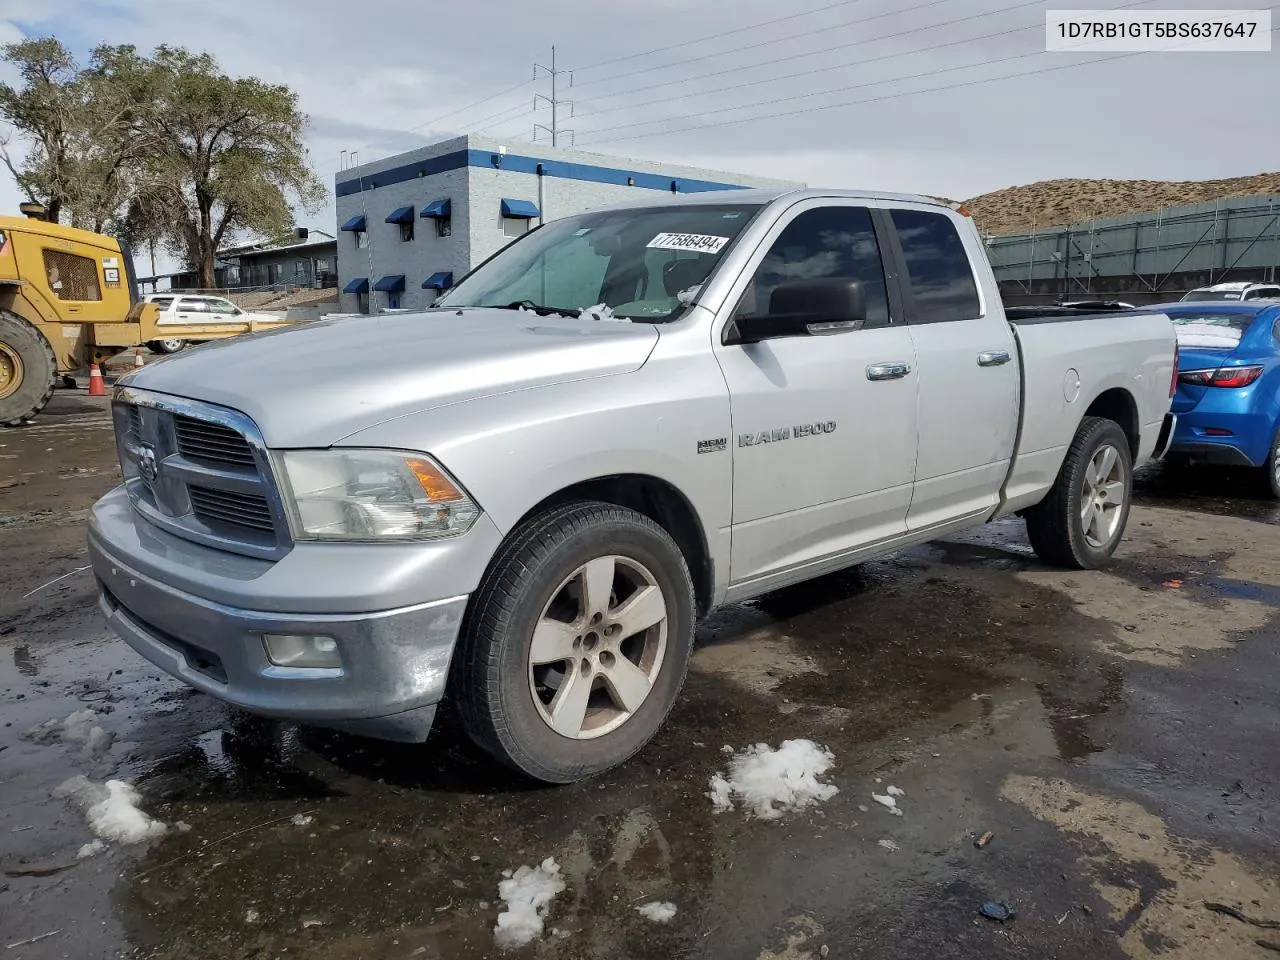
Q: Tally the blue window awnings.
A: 7